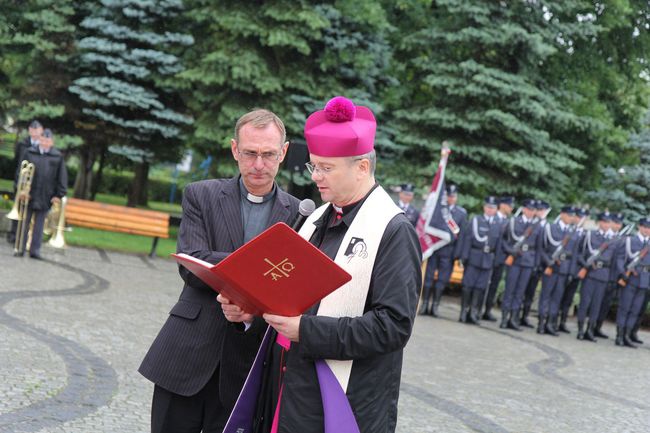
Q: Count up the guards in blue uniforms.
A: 11